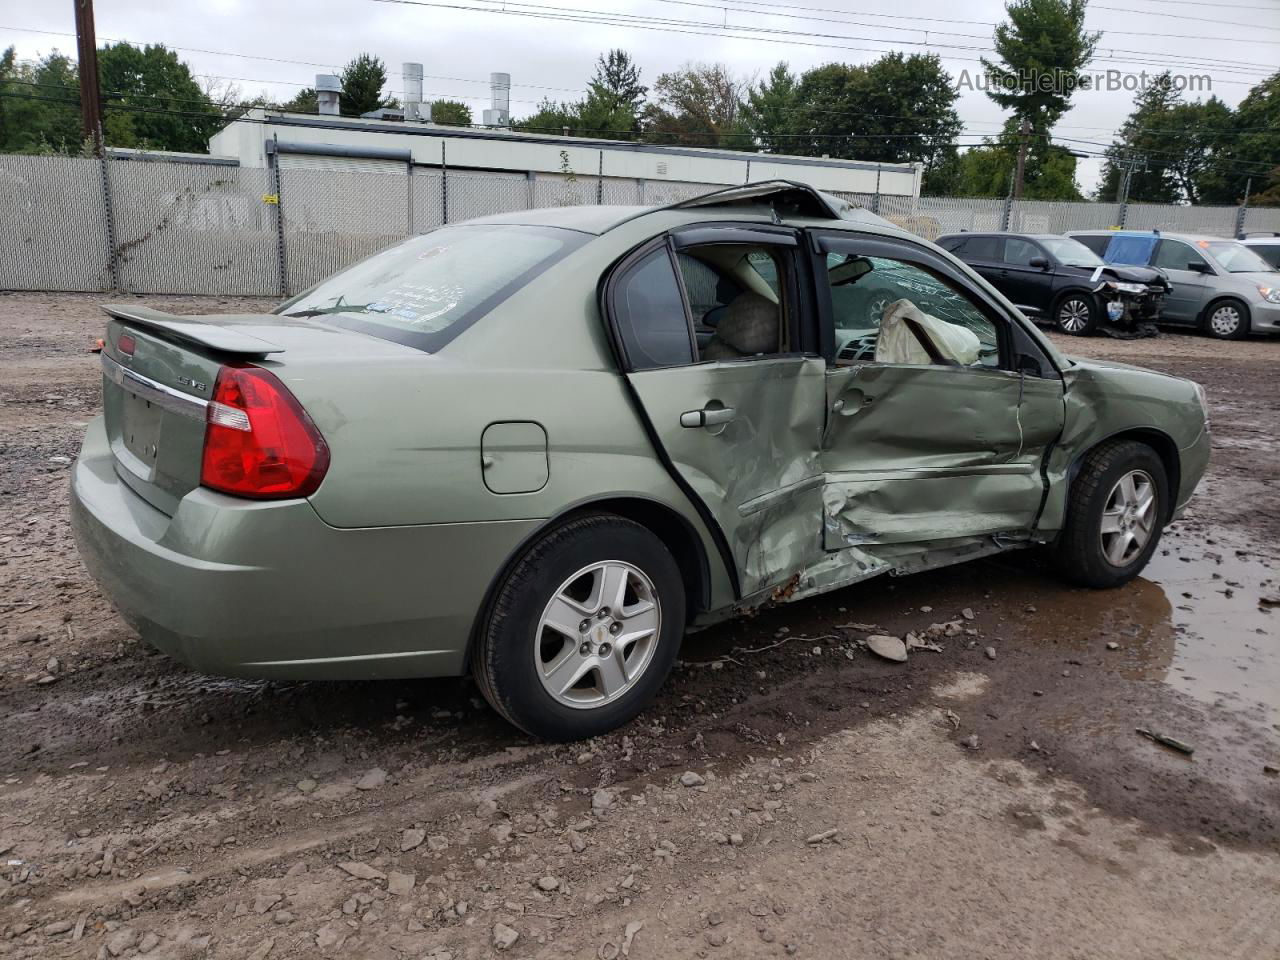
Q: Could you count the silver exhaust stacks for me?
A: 3